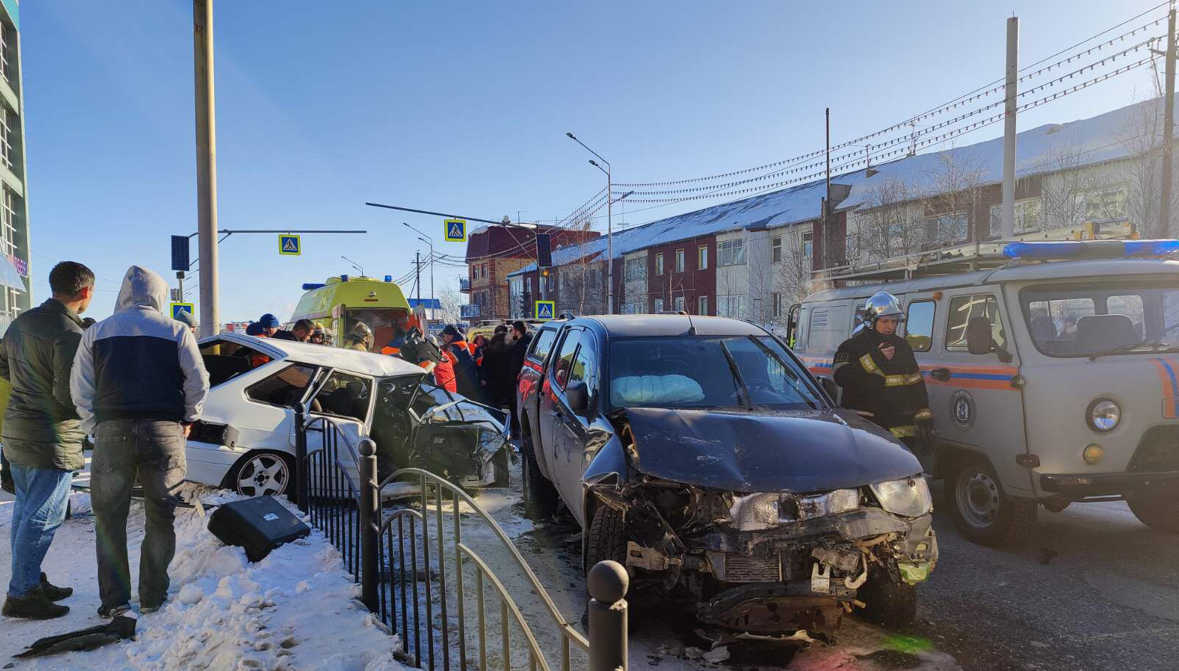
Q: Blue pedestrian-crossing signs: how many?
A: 4